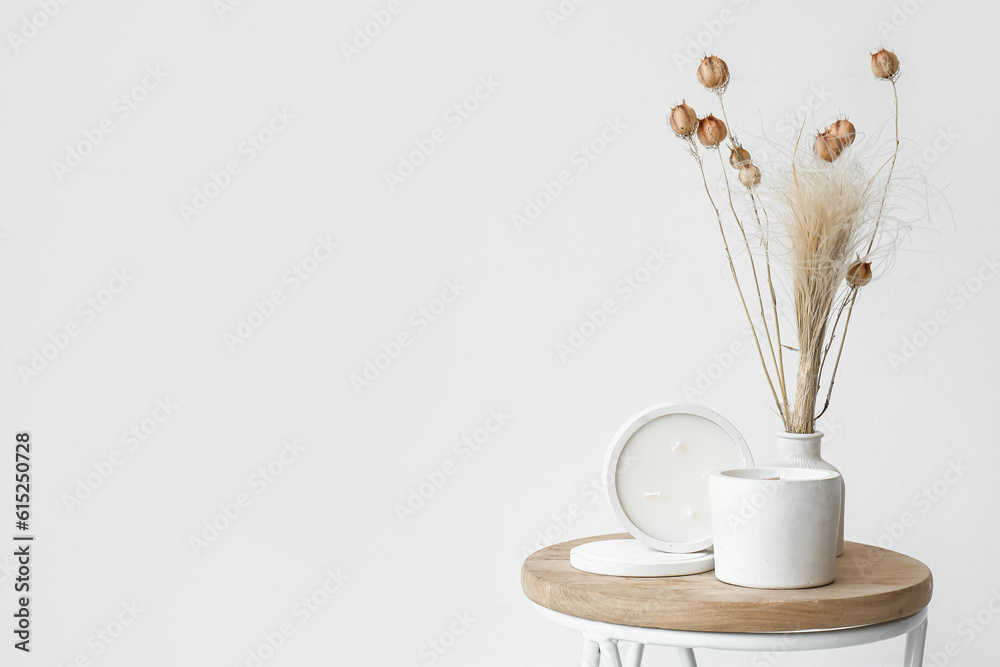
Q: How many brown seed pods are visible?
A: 9